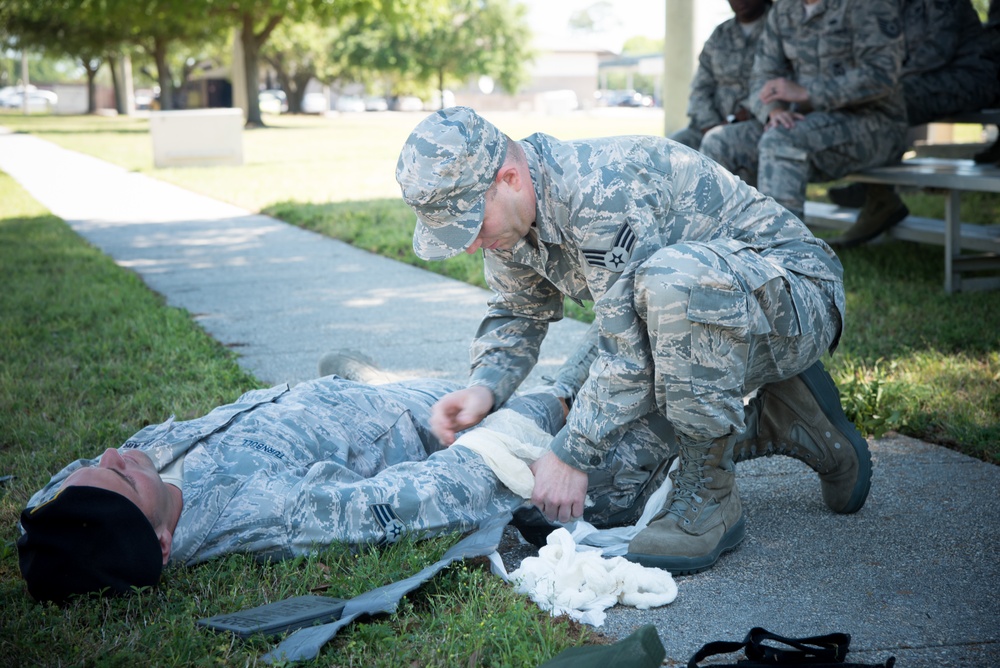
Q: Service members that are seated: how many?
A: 3